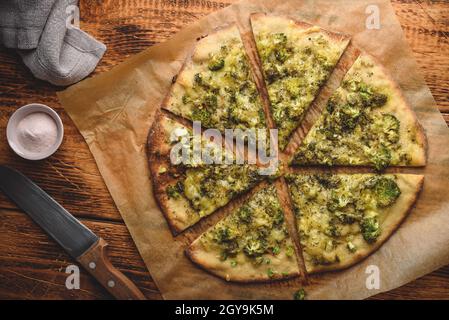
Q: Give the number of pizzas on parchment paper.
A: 1